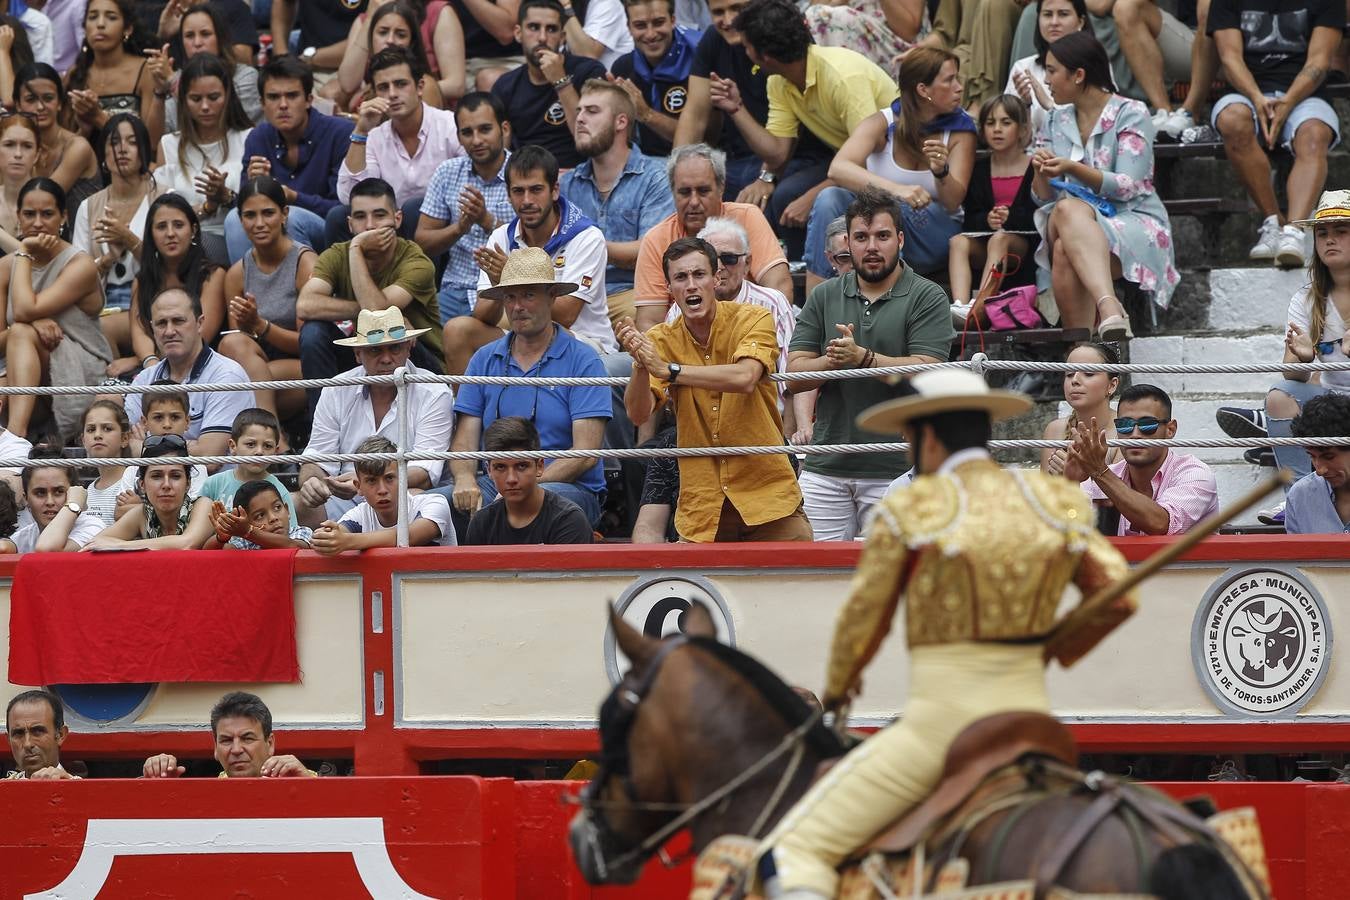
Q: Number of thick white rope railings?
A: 2